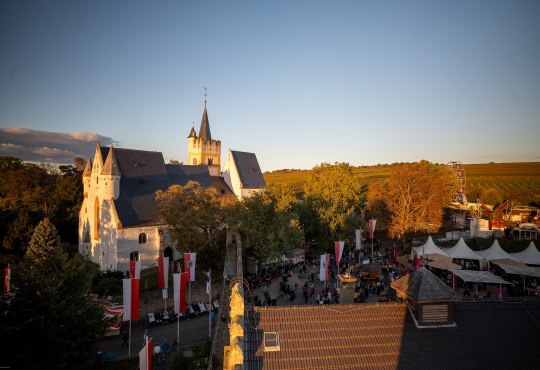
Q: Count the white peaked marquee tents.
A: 4